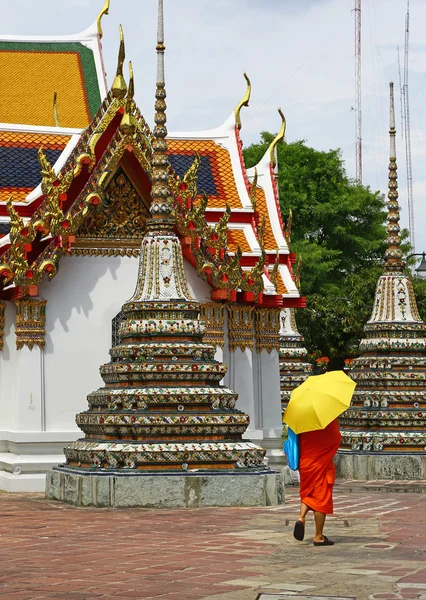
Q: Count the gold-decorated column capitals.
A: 5